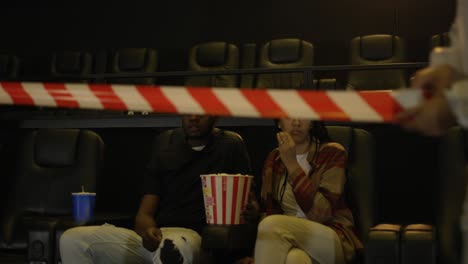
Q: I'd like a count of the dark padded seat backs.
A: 11